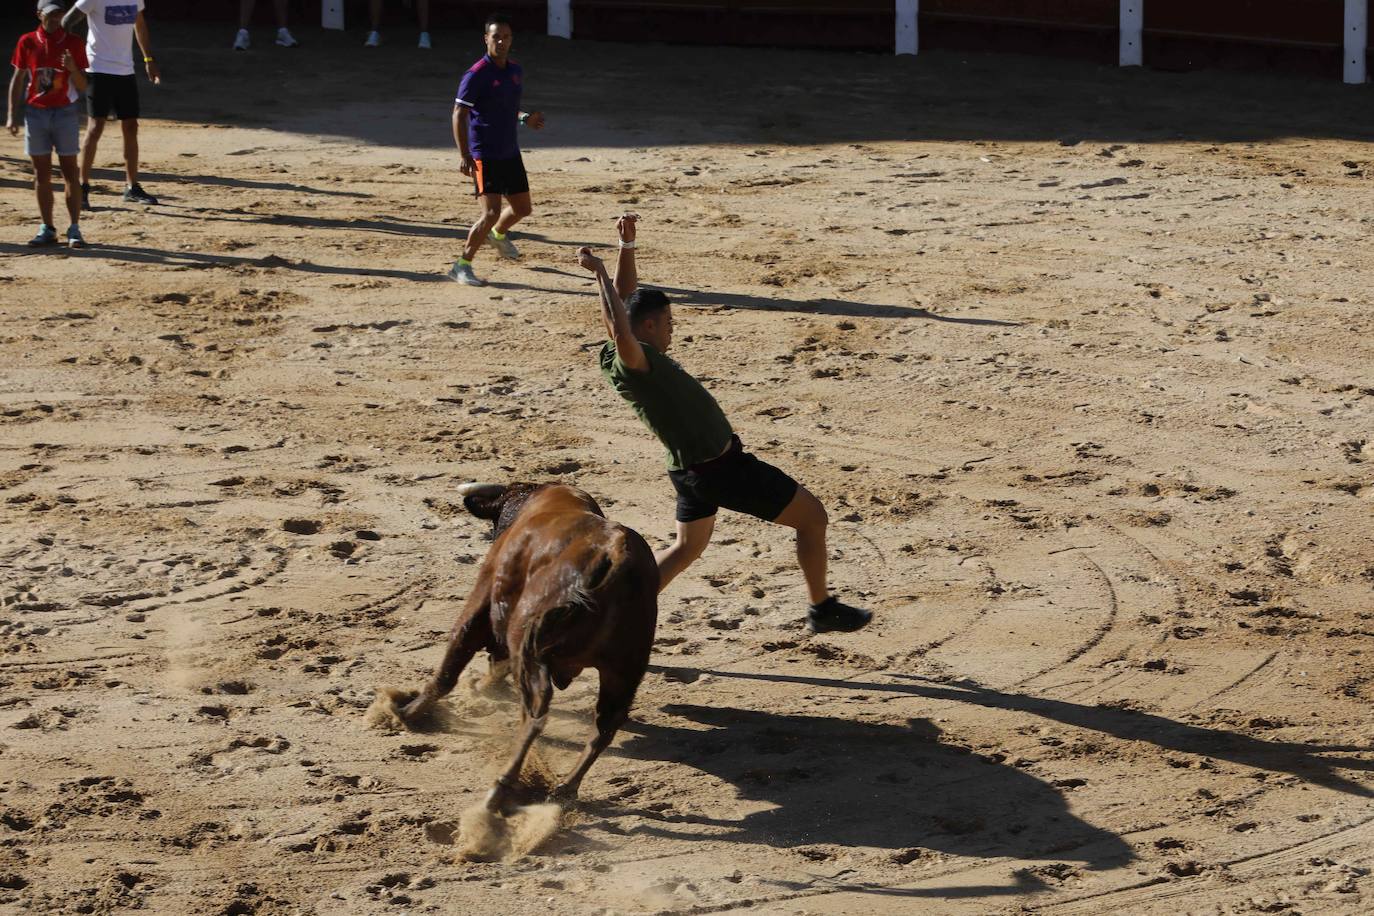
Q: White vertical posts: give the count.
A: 5